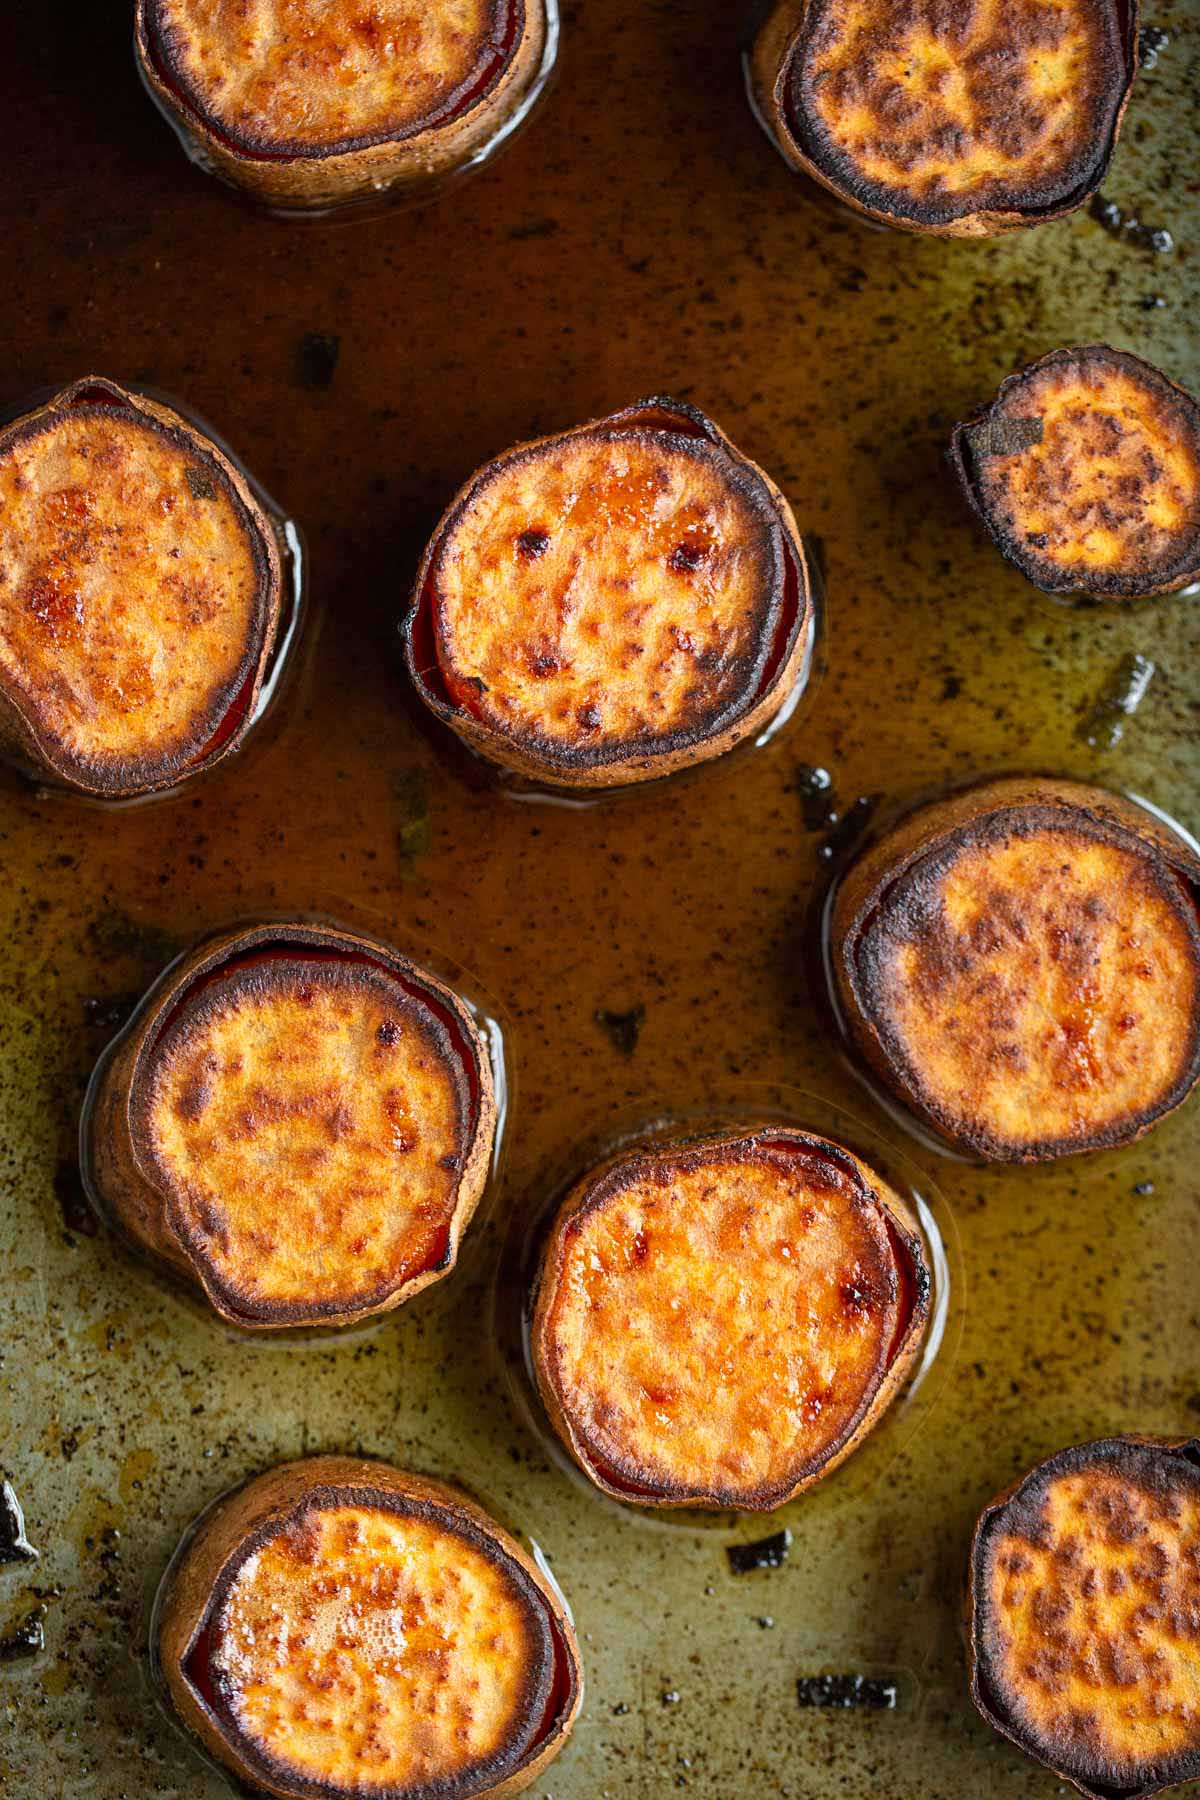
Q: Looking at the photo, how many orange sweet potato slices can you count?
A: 10